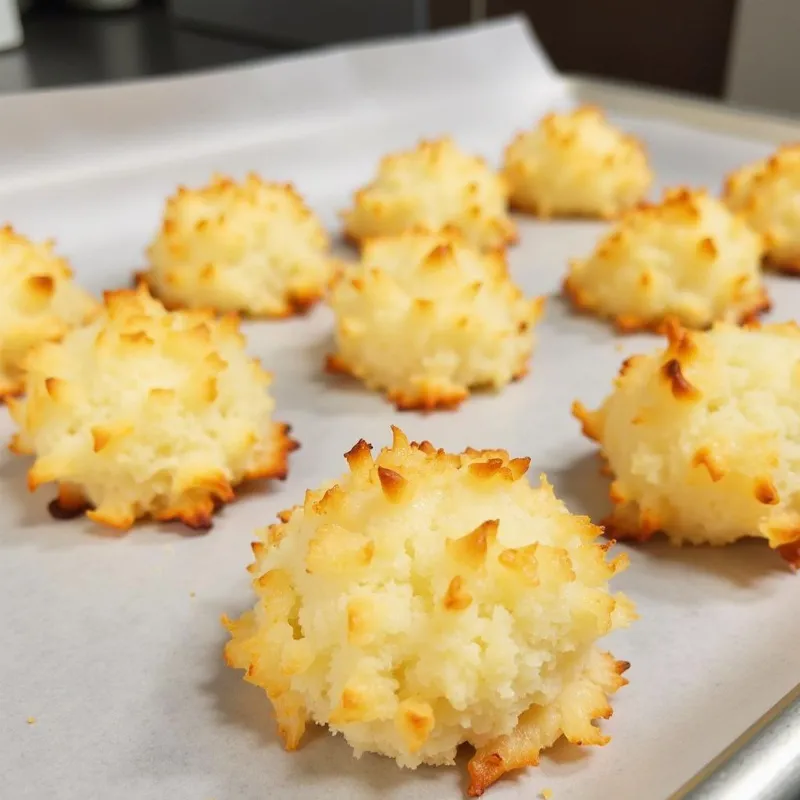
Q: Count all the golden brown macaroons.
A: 10